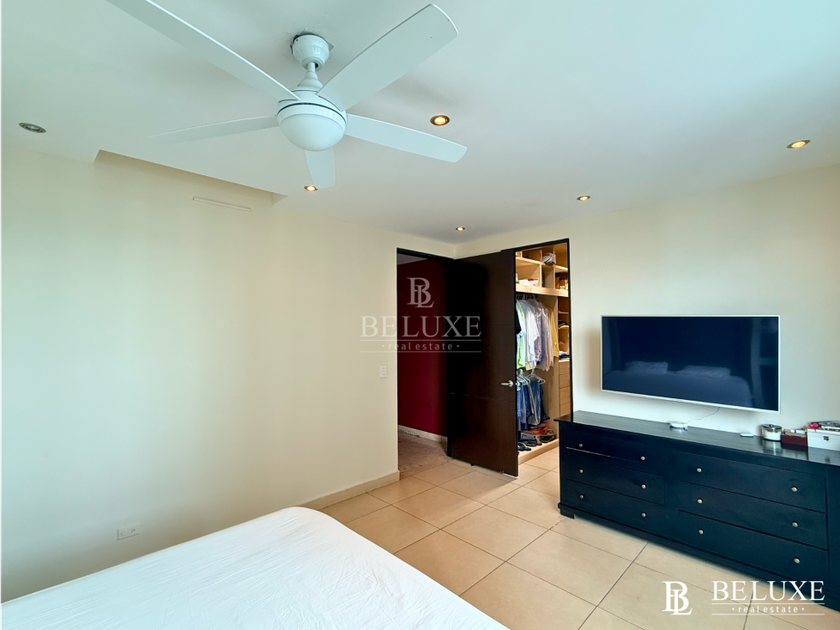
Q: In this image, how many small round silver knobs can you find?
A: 12